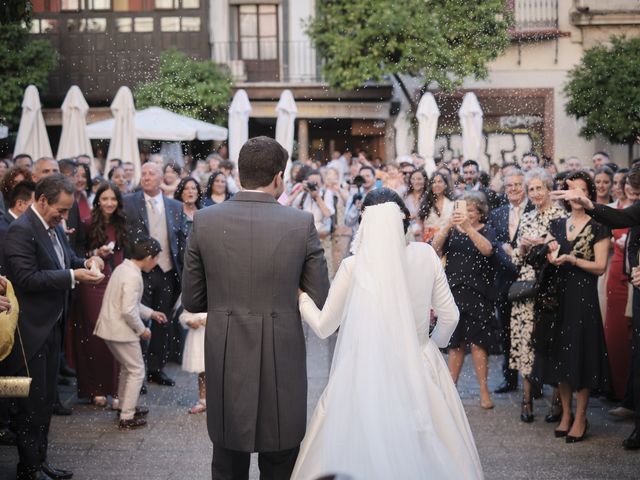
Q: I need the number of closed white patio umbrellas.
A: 8